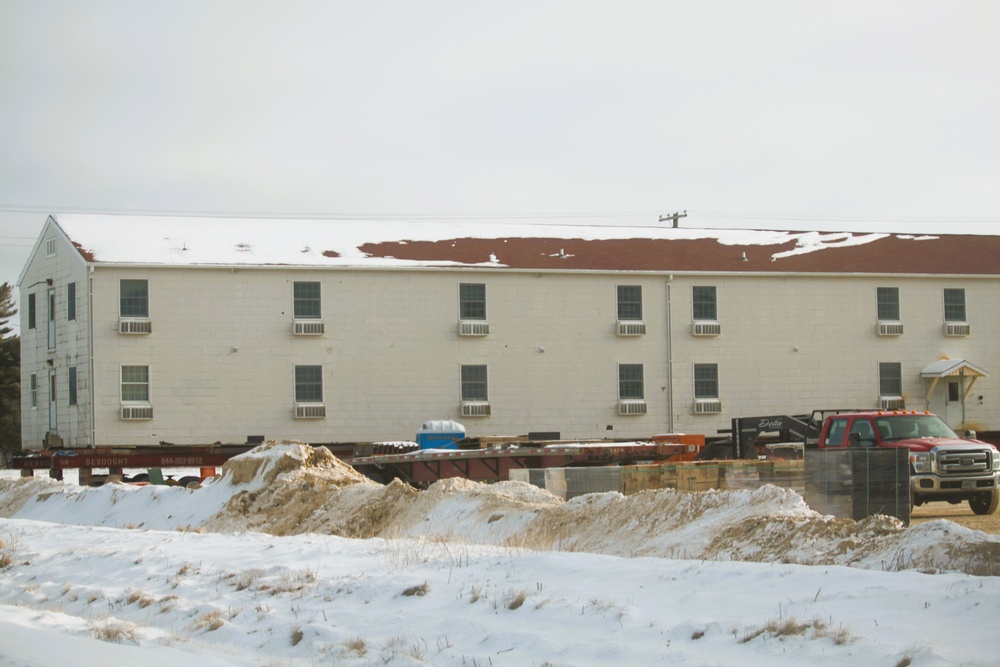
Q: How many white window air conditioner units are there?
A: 13